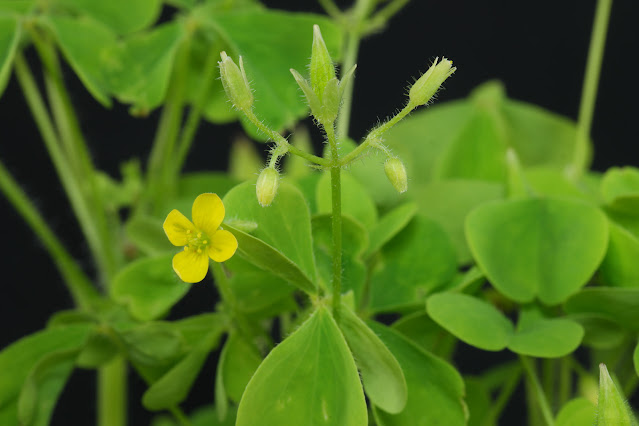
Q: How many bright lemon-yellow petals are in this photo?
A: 4